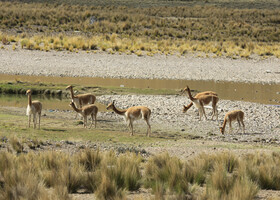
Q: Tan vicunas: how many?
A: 7